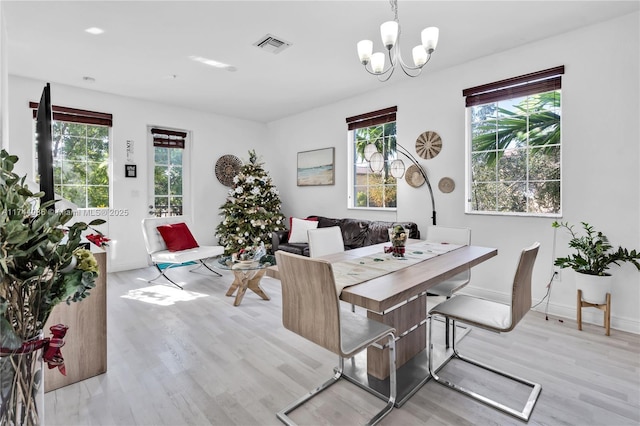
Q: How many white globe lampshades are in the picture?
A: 3